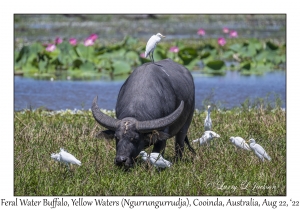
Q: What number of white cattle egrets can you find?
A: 7